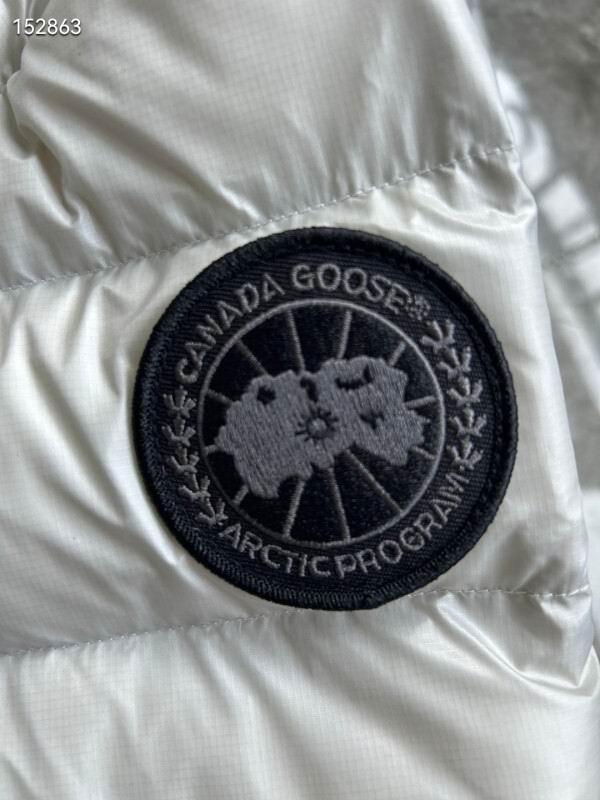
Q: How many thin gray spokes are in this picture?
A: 12